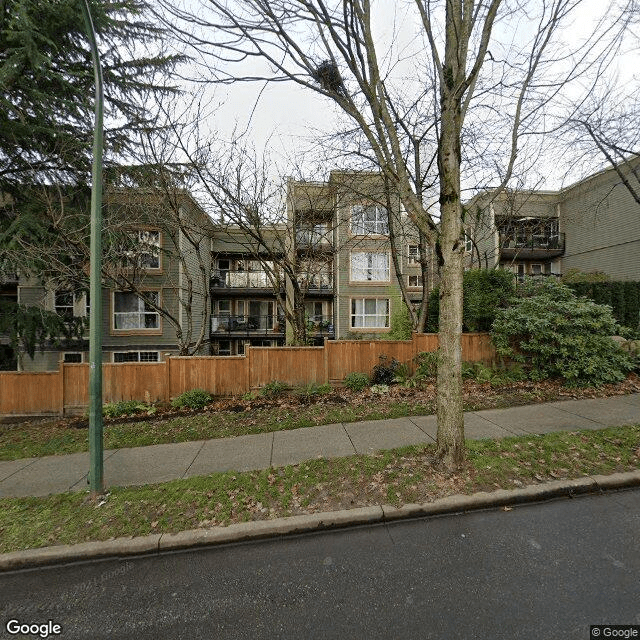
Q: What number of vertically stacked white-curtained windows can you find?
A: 3